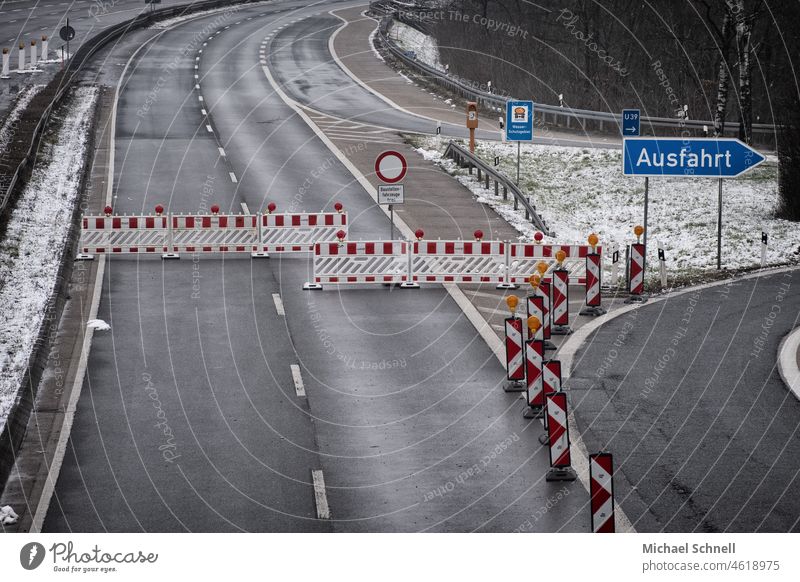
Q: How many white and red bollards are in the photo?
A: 10